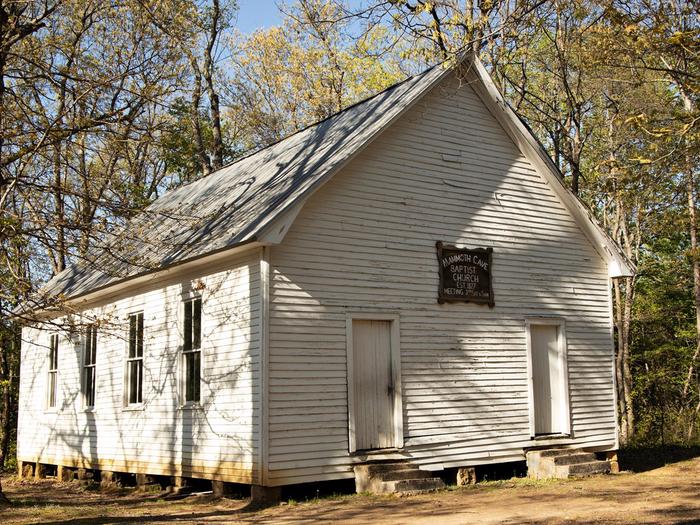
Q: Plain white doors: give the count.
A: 2